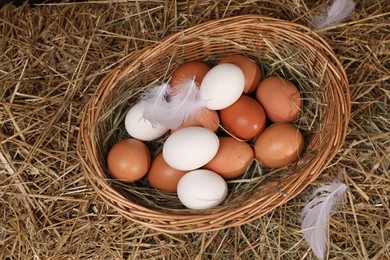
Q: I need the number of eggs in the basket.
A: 13